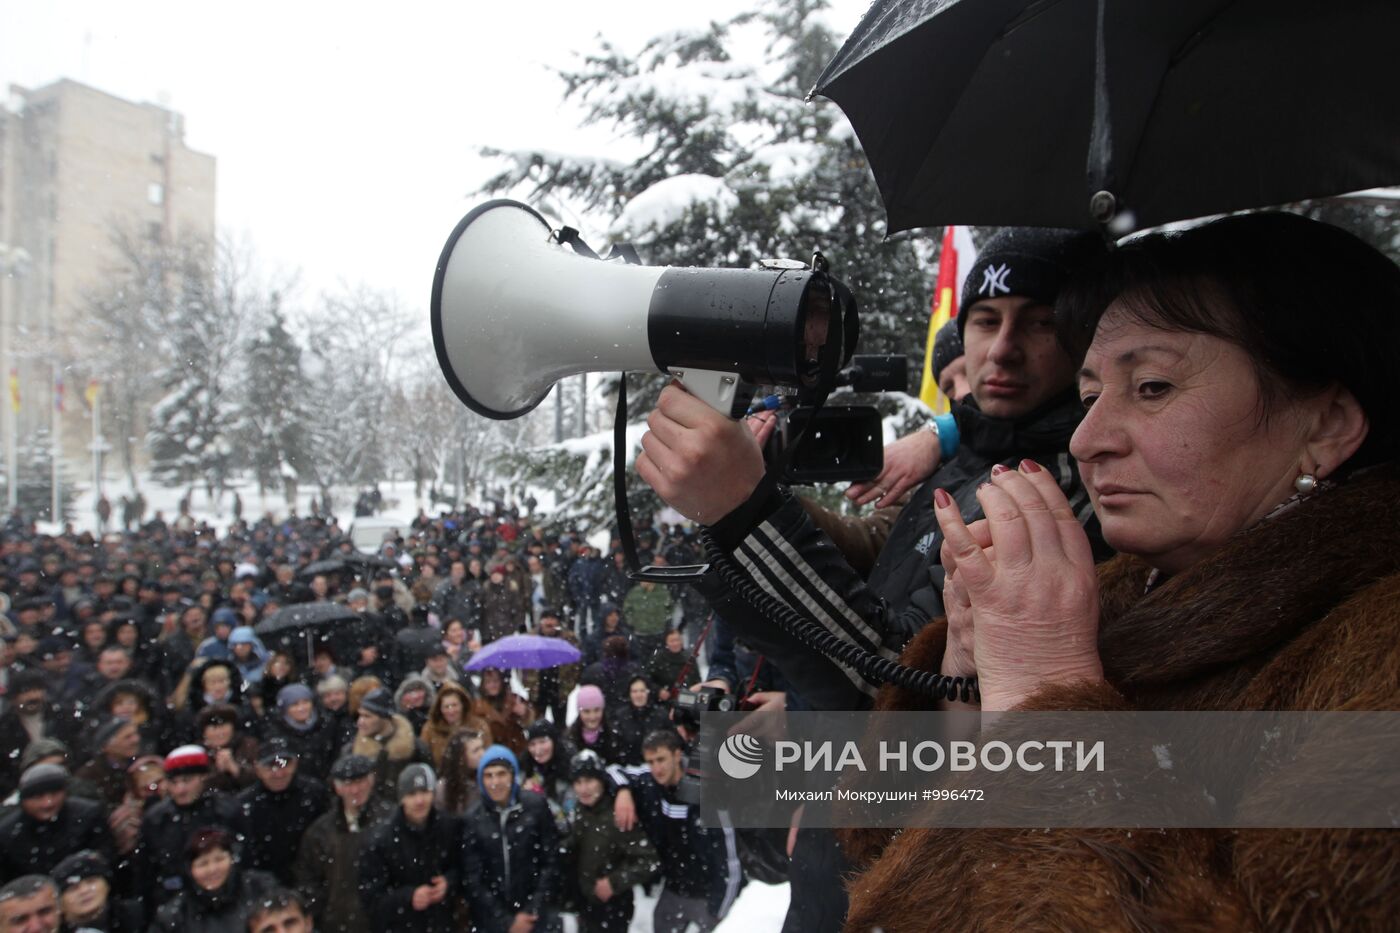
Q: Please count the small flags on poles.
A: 3